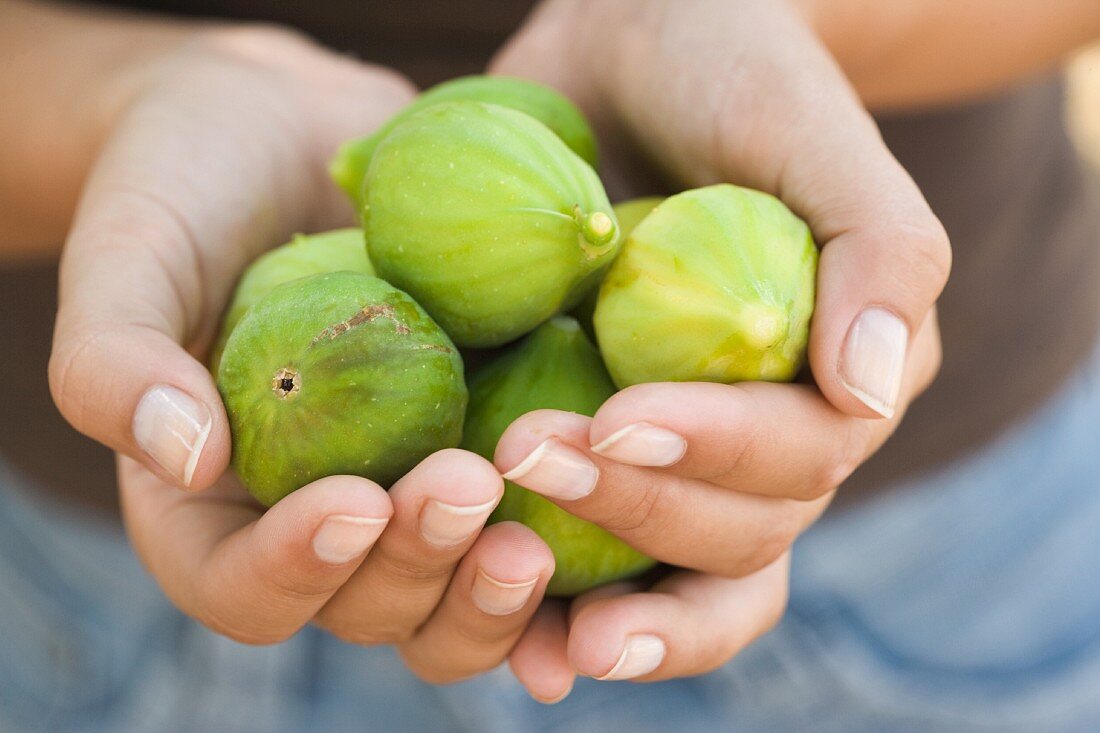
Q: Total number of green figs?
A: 7